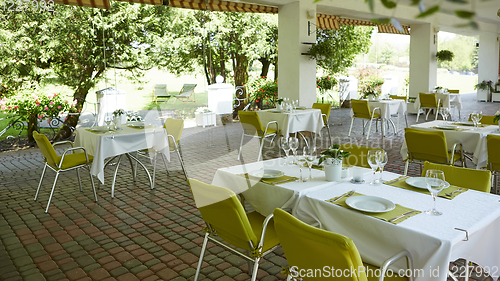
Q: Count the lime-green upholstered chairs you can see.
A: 15